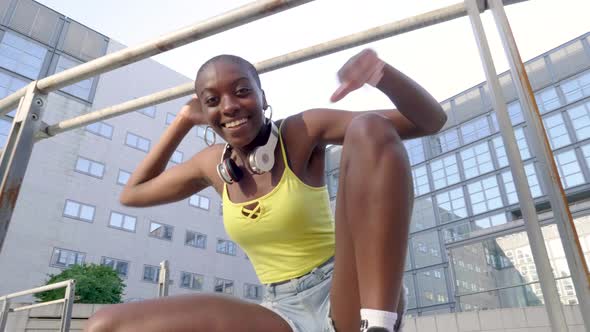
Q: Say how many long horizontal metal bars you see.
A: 2